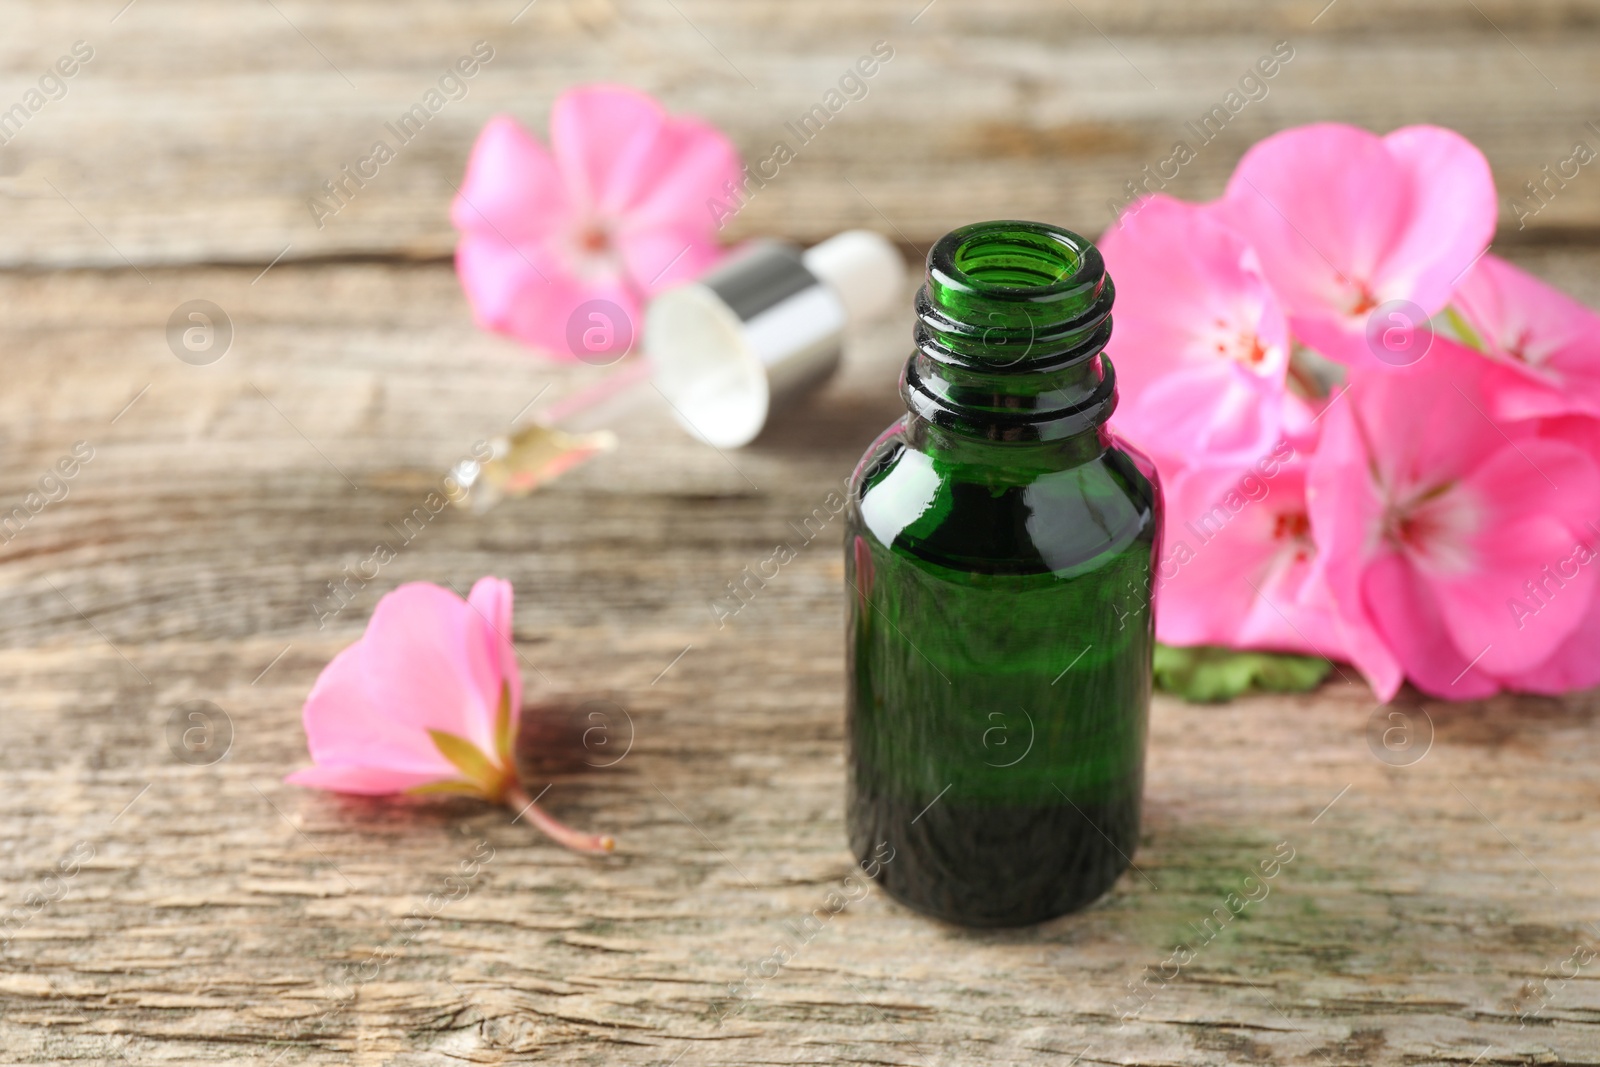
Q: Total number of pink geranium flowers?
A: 7